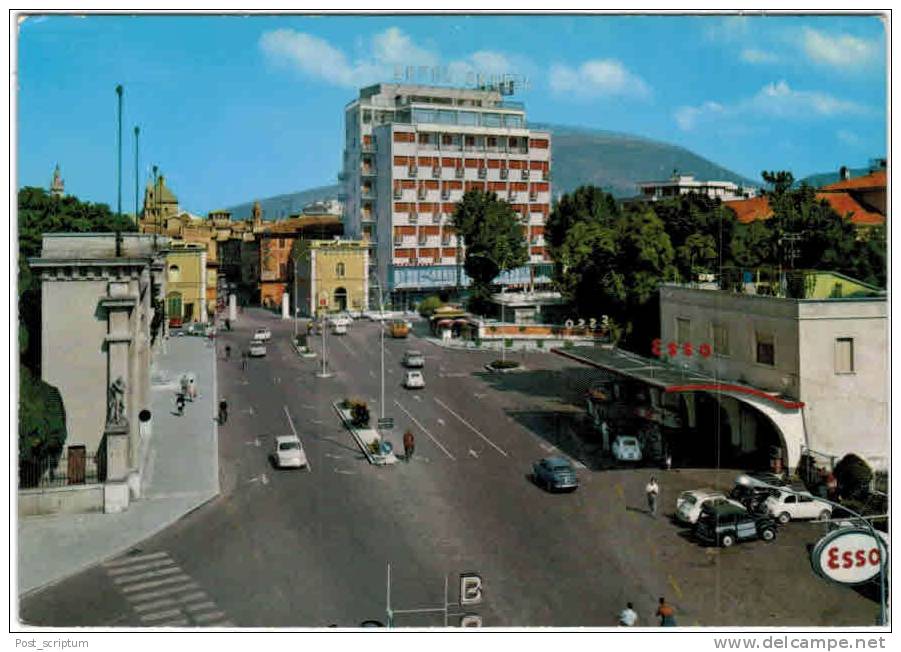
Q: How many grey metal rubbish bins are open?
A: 0